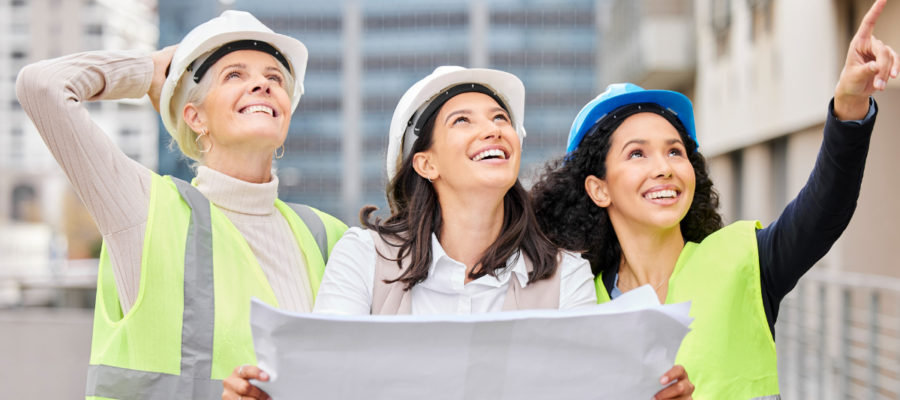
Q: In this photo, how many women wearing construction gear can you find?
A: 3